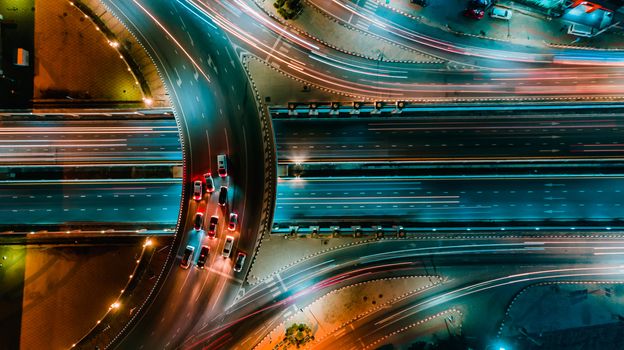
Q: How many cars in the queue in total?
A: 11